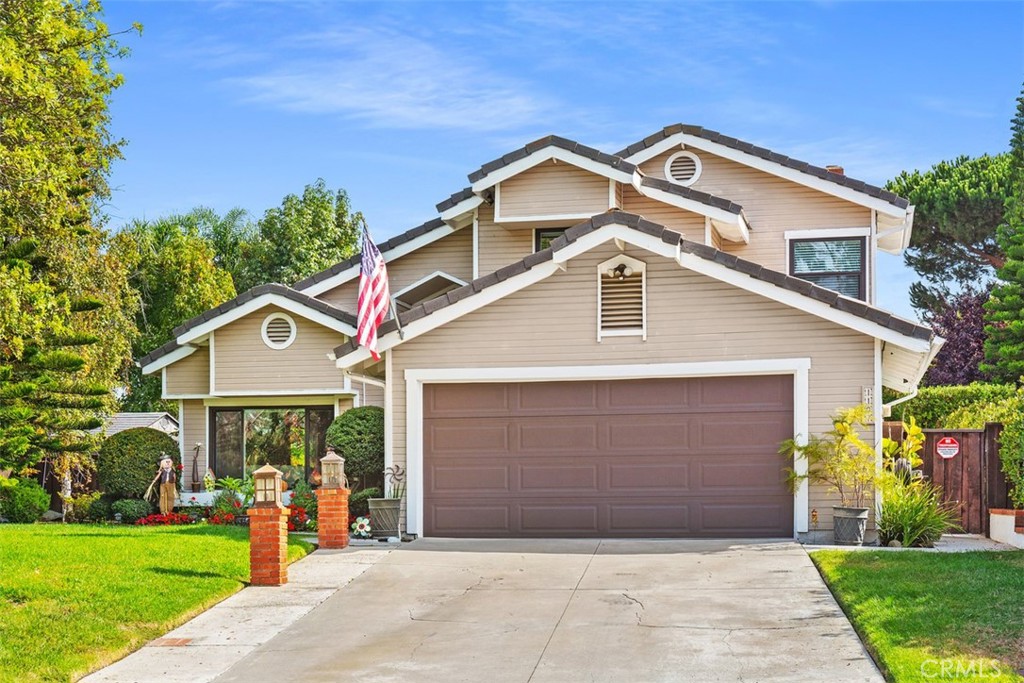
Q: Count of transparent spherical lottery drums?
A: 0